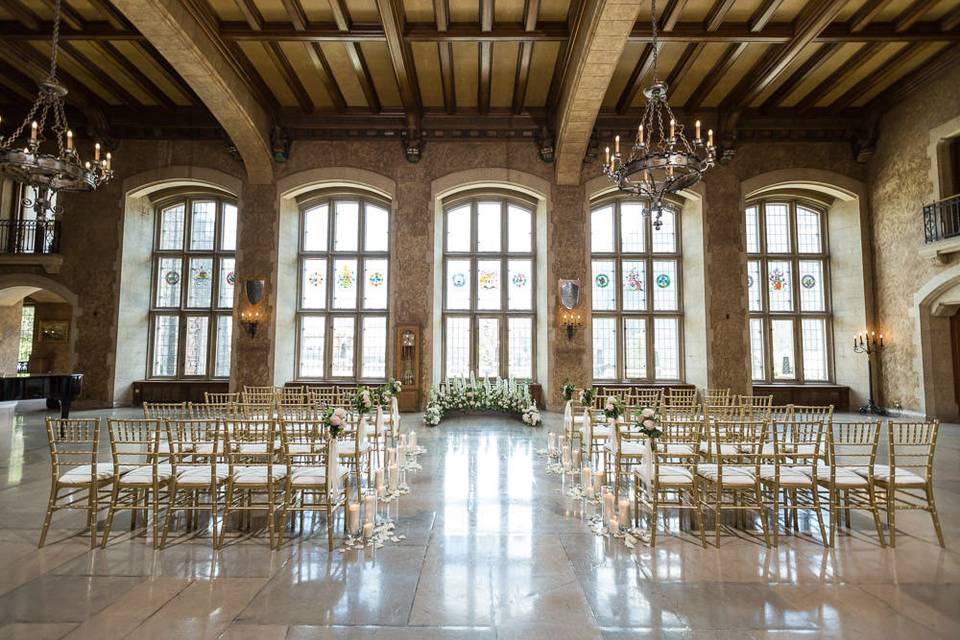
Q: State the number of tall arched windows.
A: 5